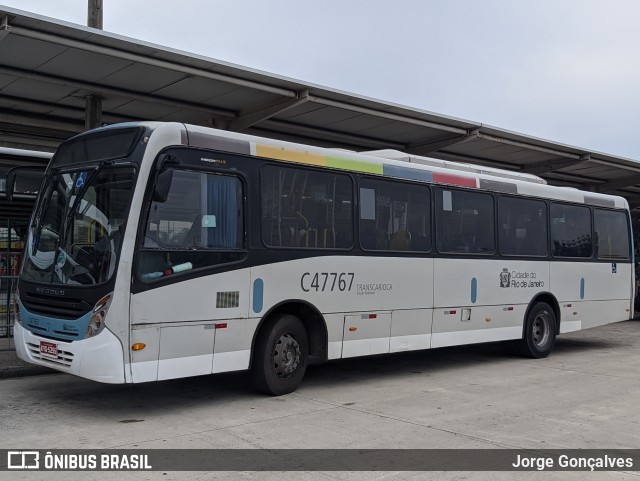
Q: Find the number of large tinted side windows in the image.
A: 6